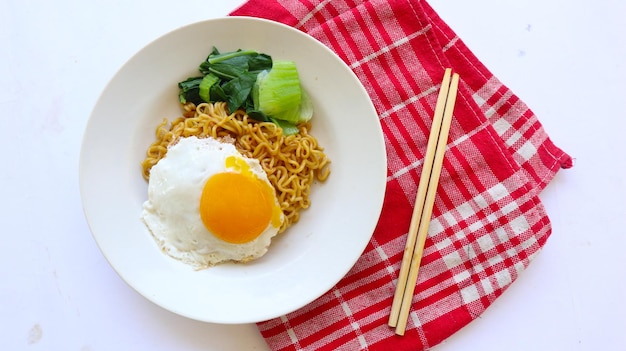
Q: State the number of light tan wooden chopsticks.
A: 2